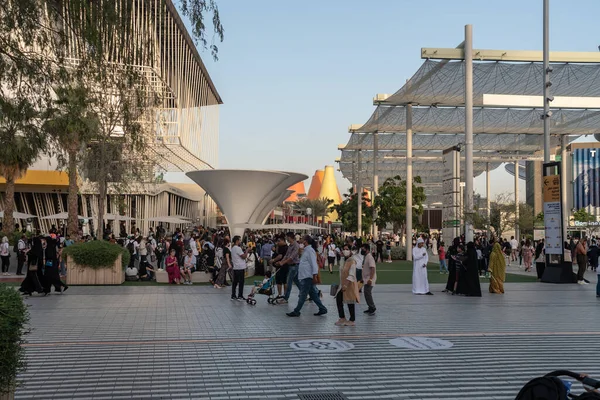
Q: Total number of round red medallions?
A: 0